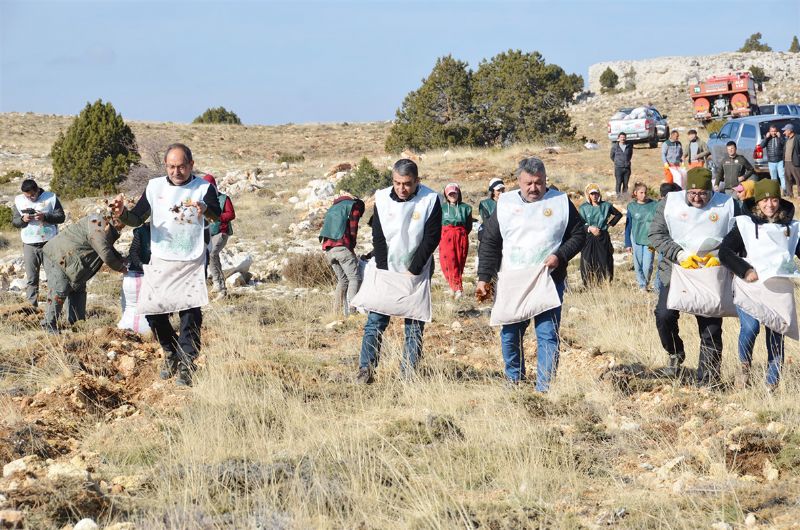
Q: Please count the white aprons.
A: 6